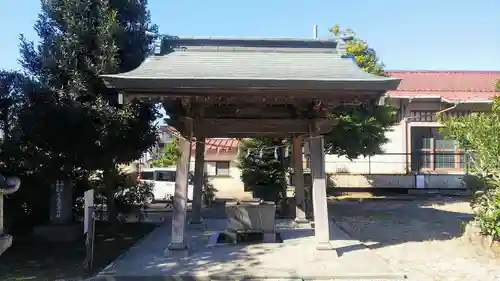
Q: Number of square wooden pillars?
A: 4